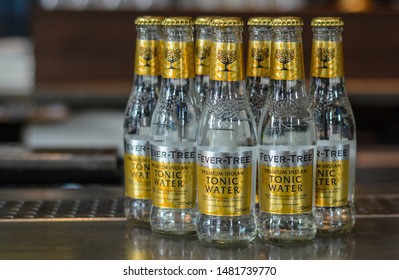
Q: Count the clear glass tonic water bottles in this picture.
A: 7